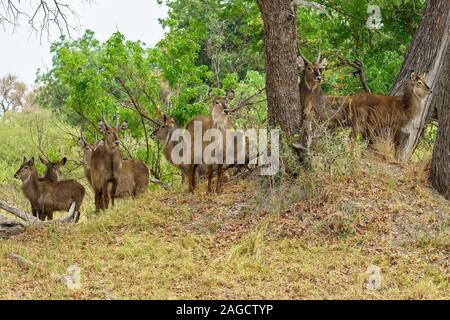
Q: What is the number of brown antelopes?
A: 8